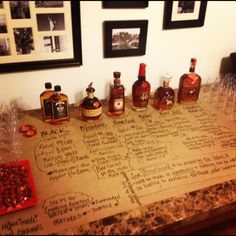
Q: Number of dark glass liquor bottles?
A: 7